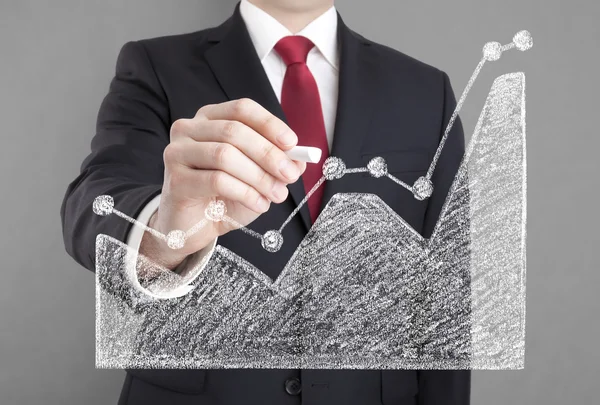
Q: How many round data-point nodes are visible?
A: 9